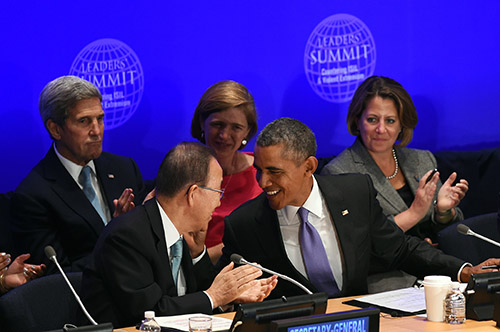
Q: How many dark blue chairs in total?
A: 2